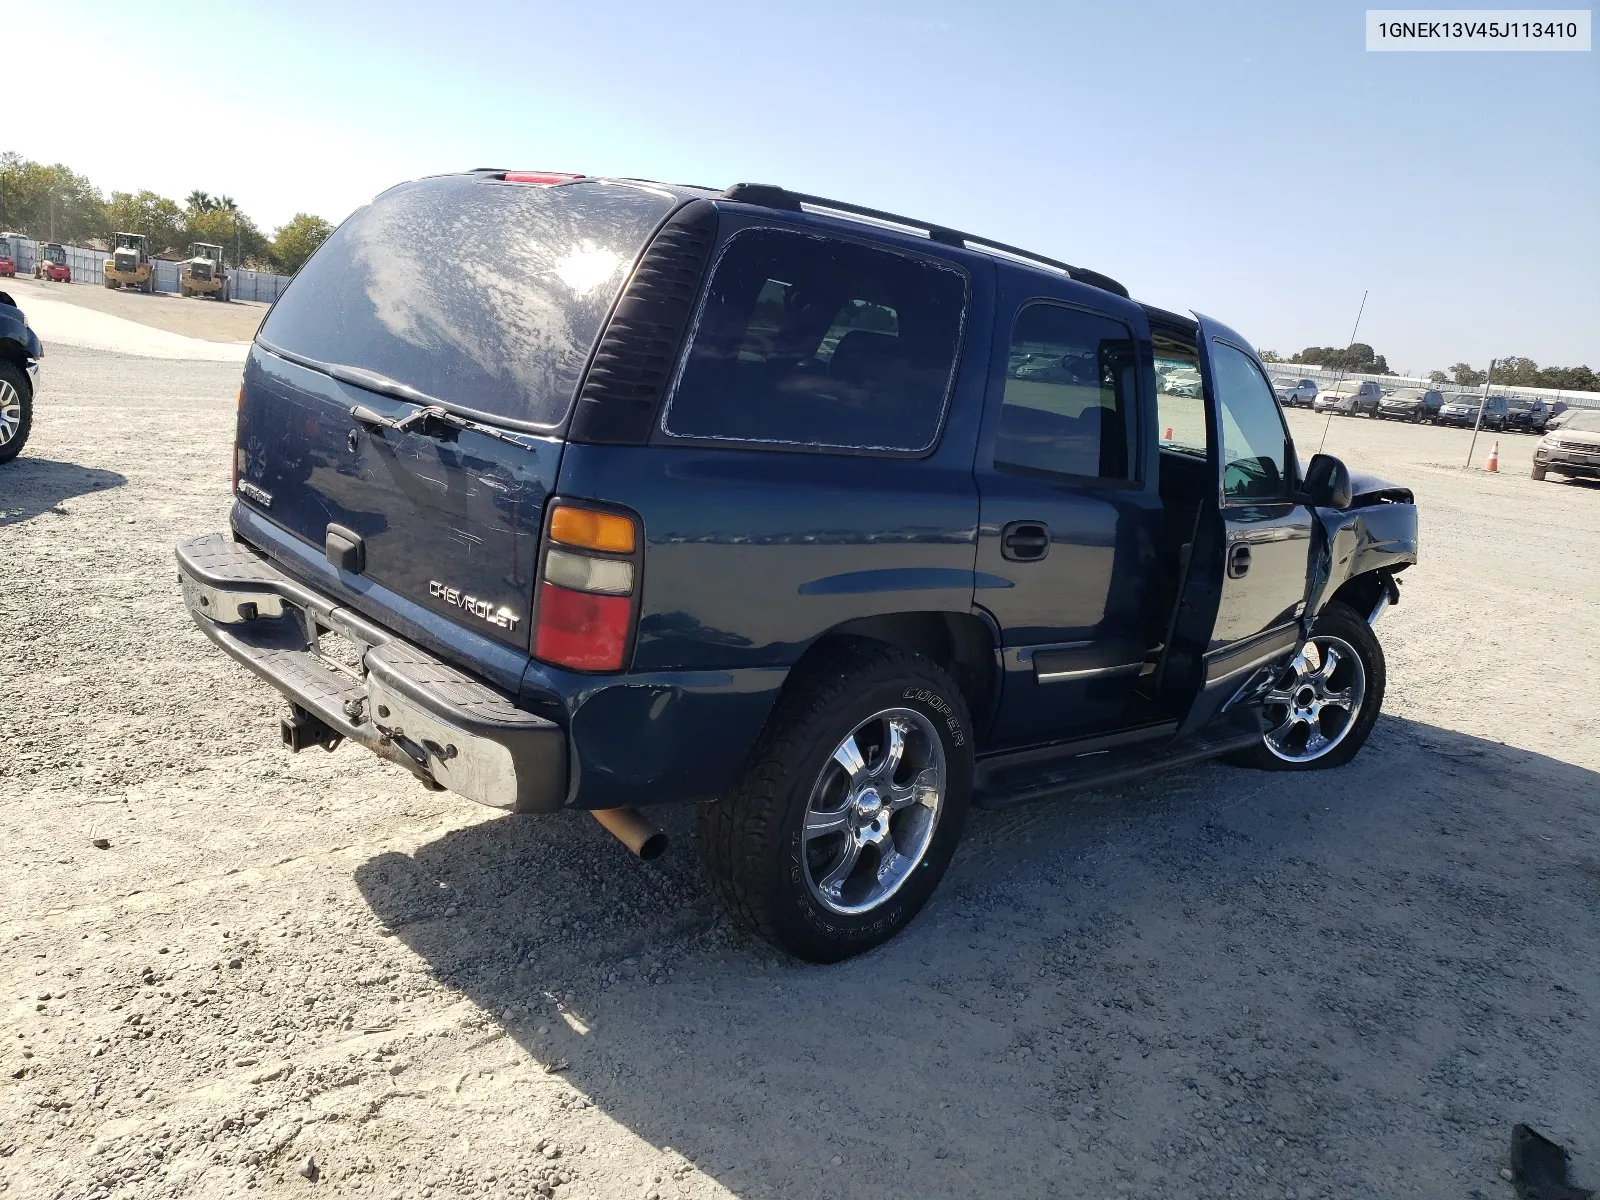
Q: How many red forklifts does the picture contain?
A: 2